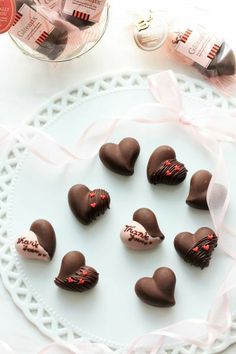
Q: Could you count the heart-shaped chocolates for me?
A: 9